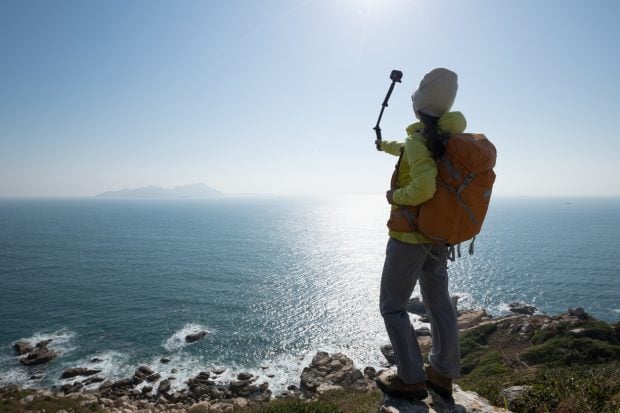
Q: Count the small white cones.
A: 0